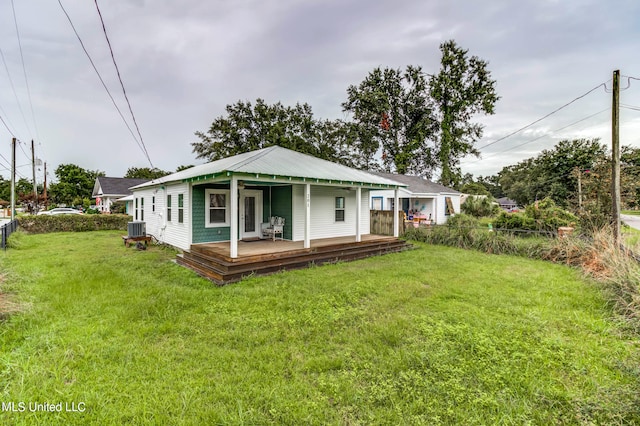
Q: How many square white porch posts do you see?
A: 4